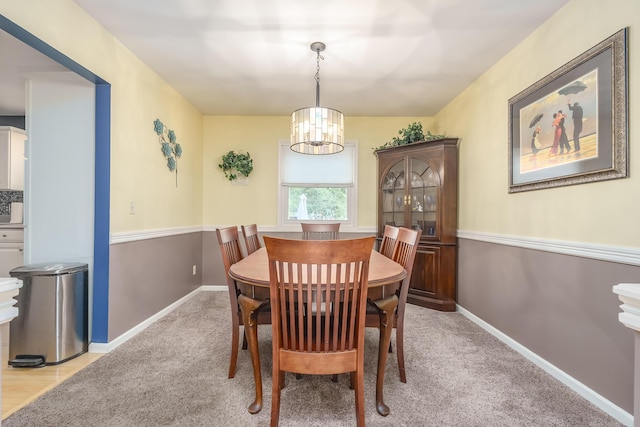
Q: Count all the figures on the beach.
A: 4